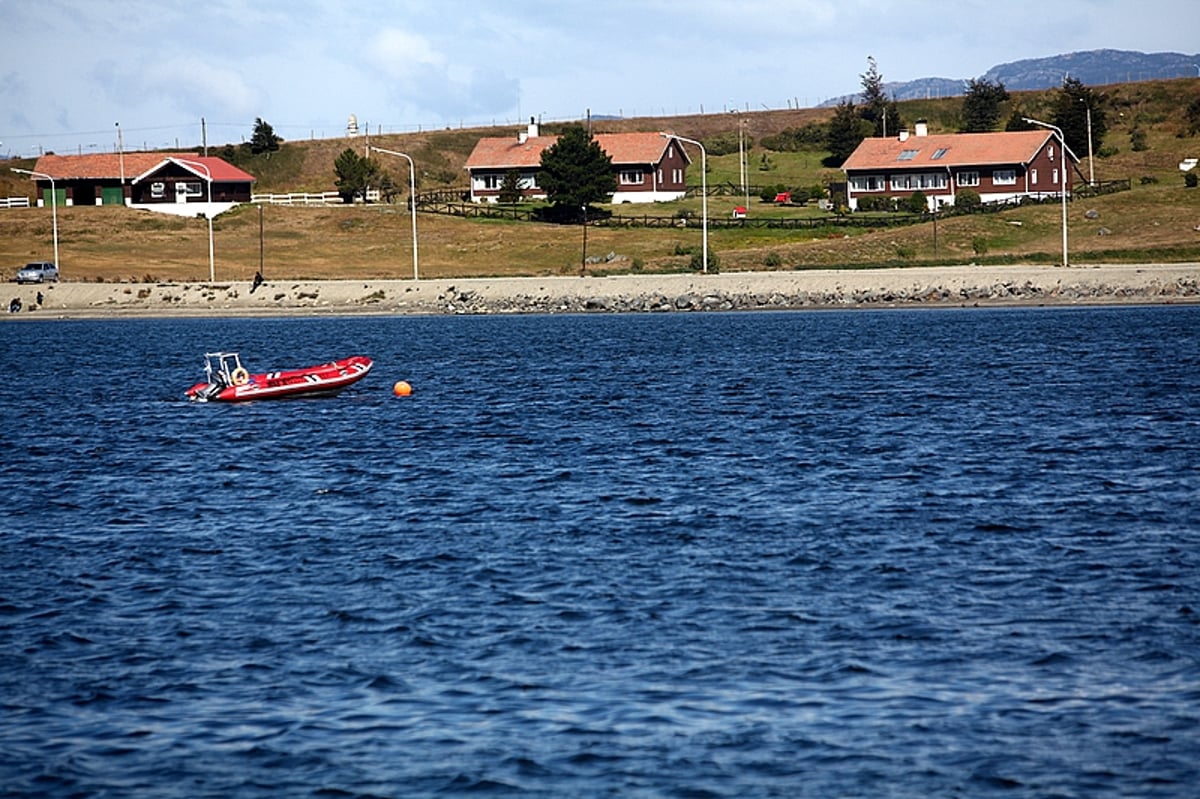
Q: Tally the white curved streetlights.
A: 5